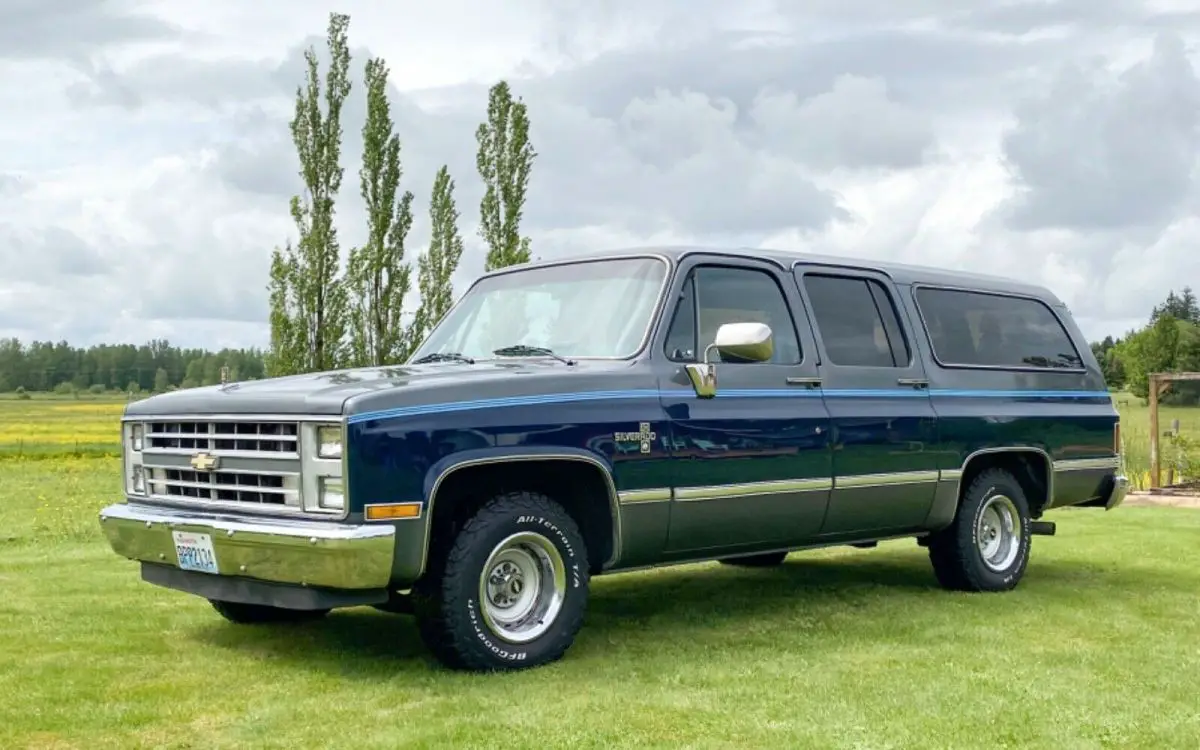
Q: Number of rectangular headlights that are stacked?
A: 4